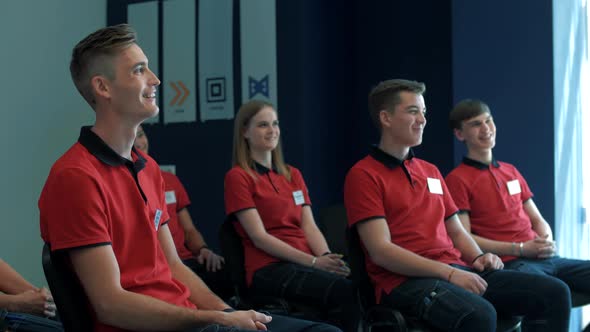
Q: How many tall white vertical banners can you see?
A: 4